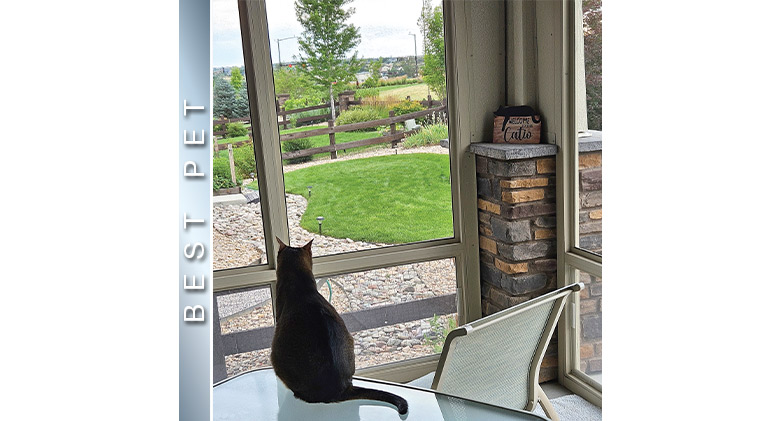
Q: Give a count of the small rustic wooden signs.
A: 1